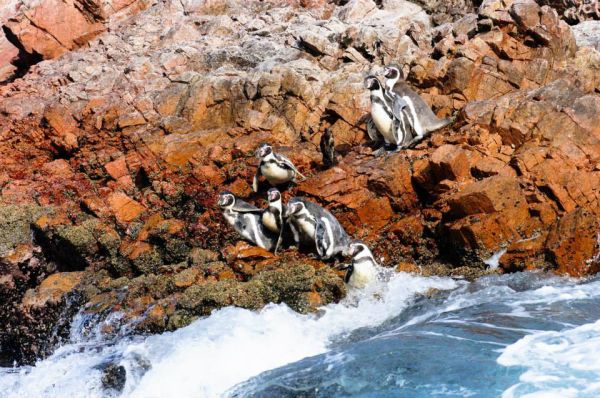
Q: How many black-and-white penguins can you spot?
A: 7